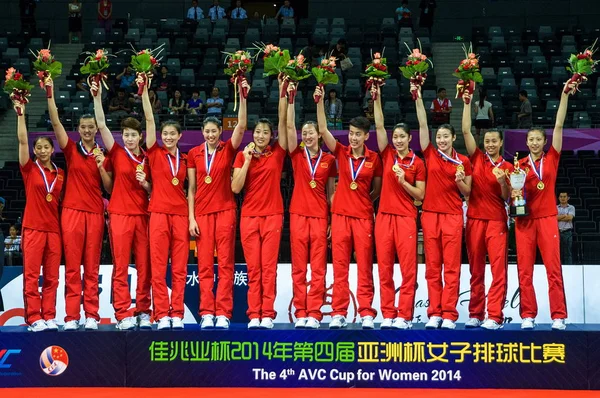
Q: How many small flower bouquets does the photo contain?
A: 12